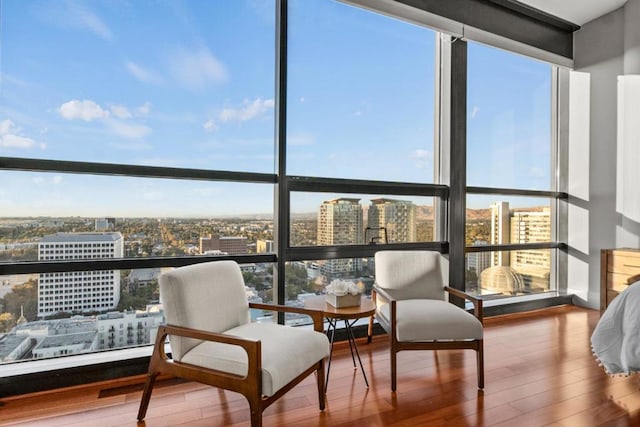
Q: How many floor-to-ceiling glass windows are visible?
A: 3